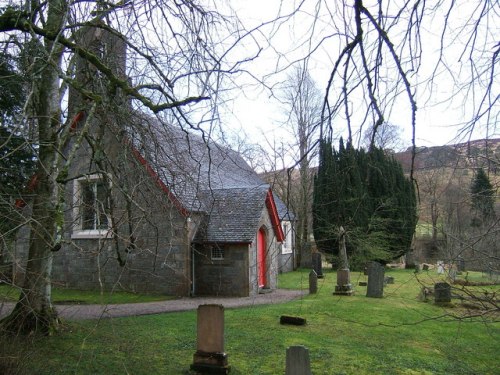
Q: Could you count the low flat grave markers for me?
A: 1